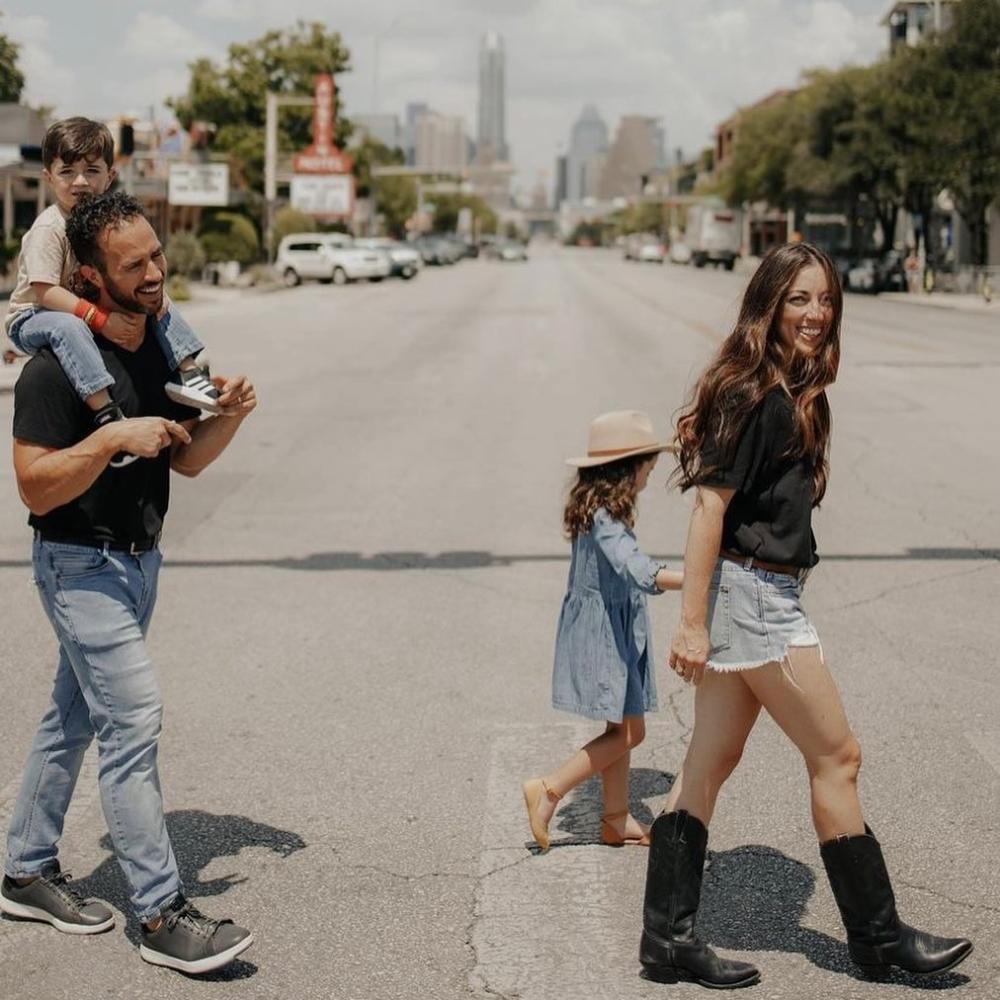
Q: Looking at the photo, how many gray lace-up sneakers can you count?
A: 2